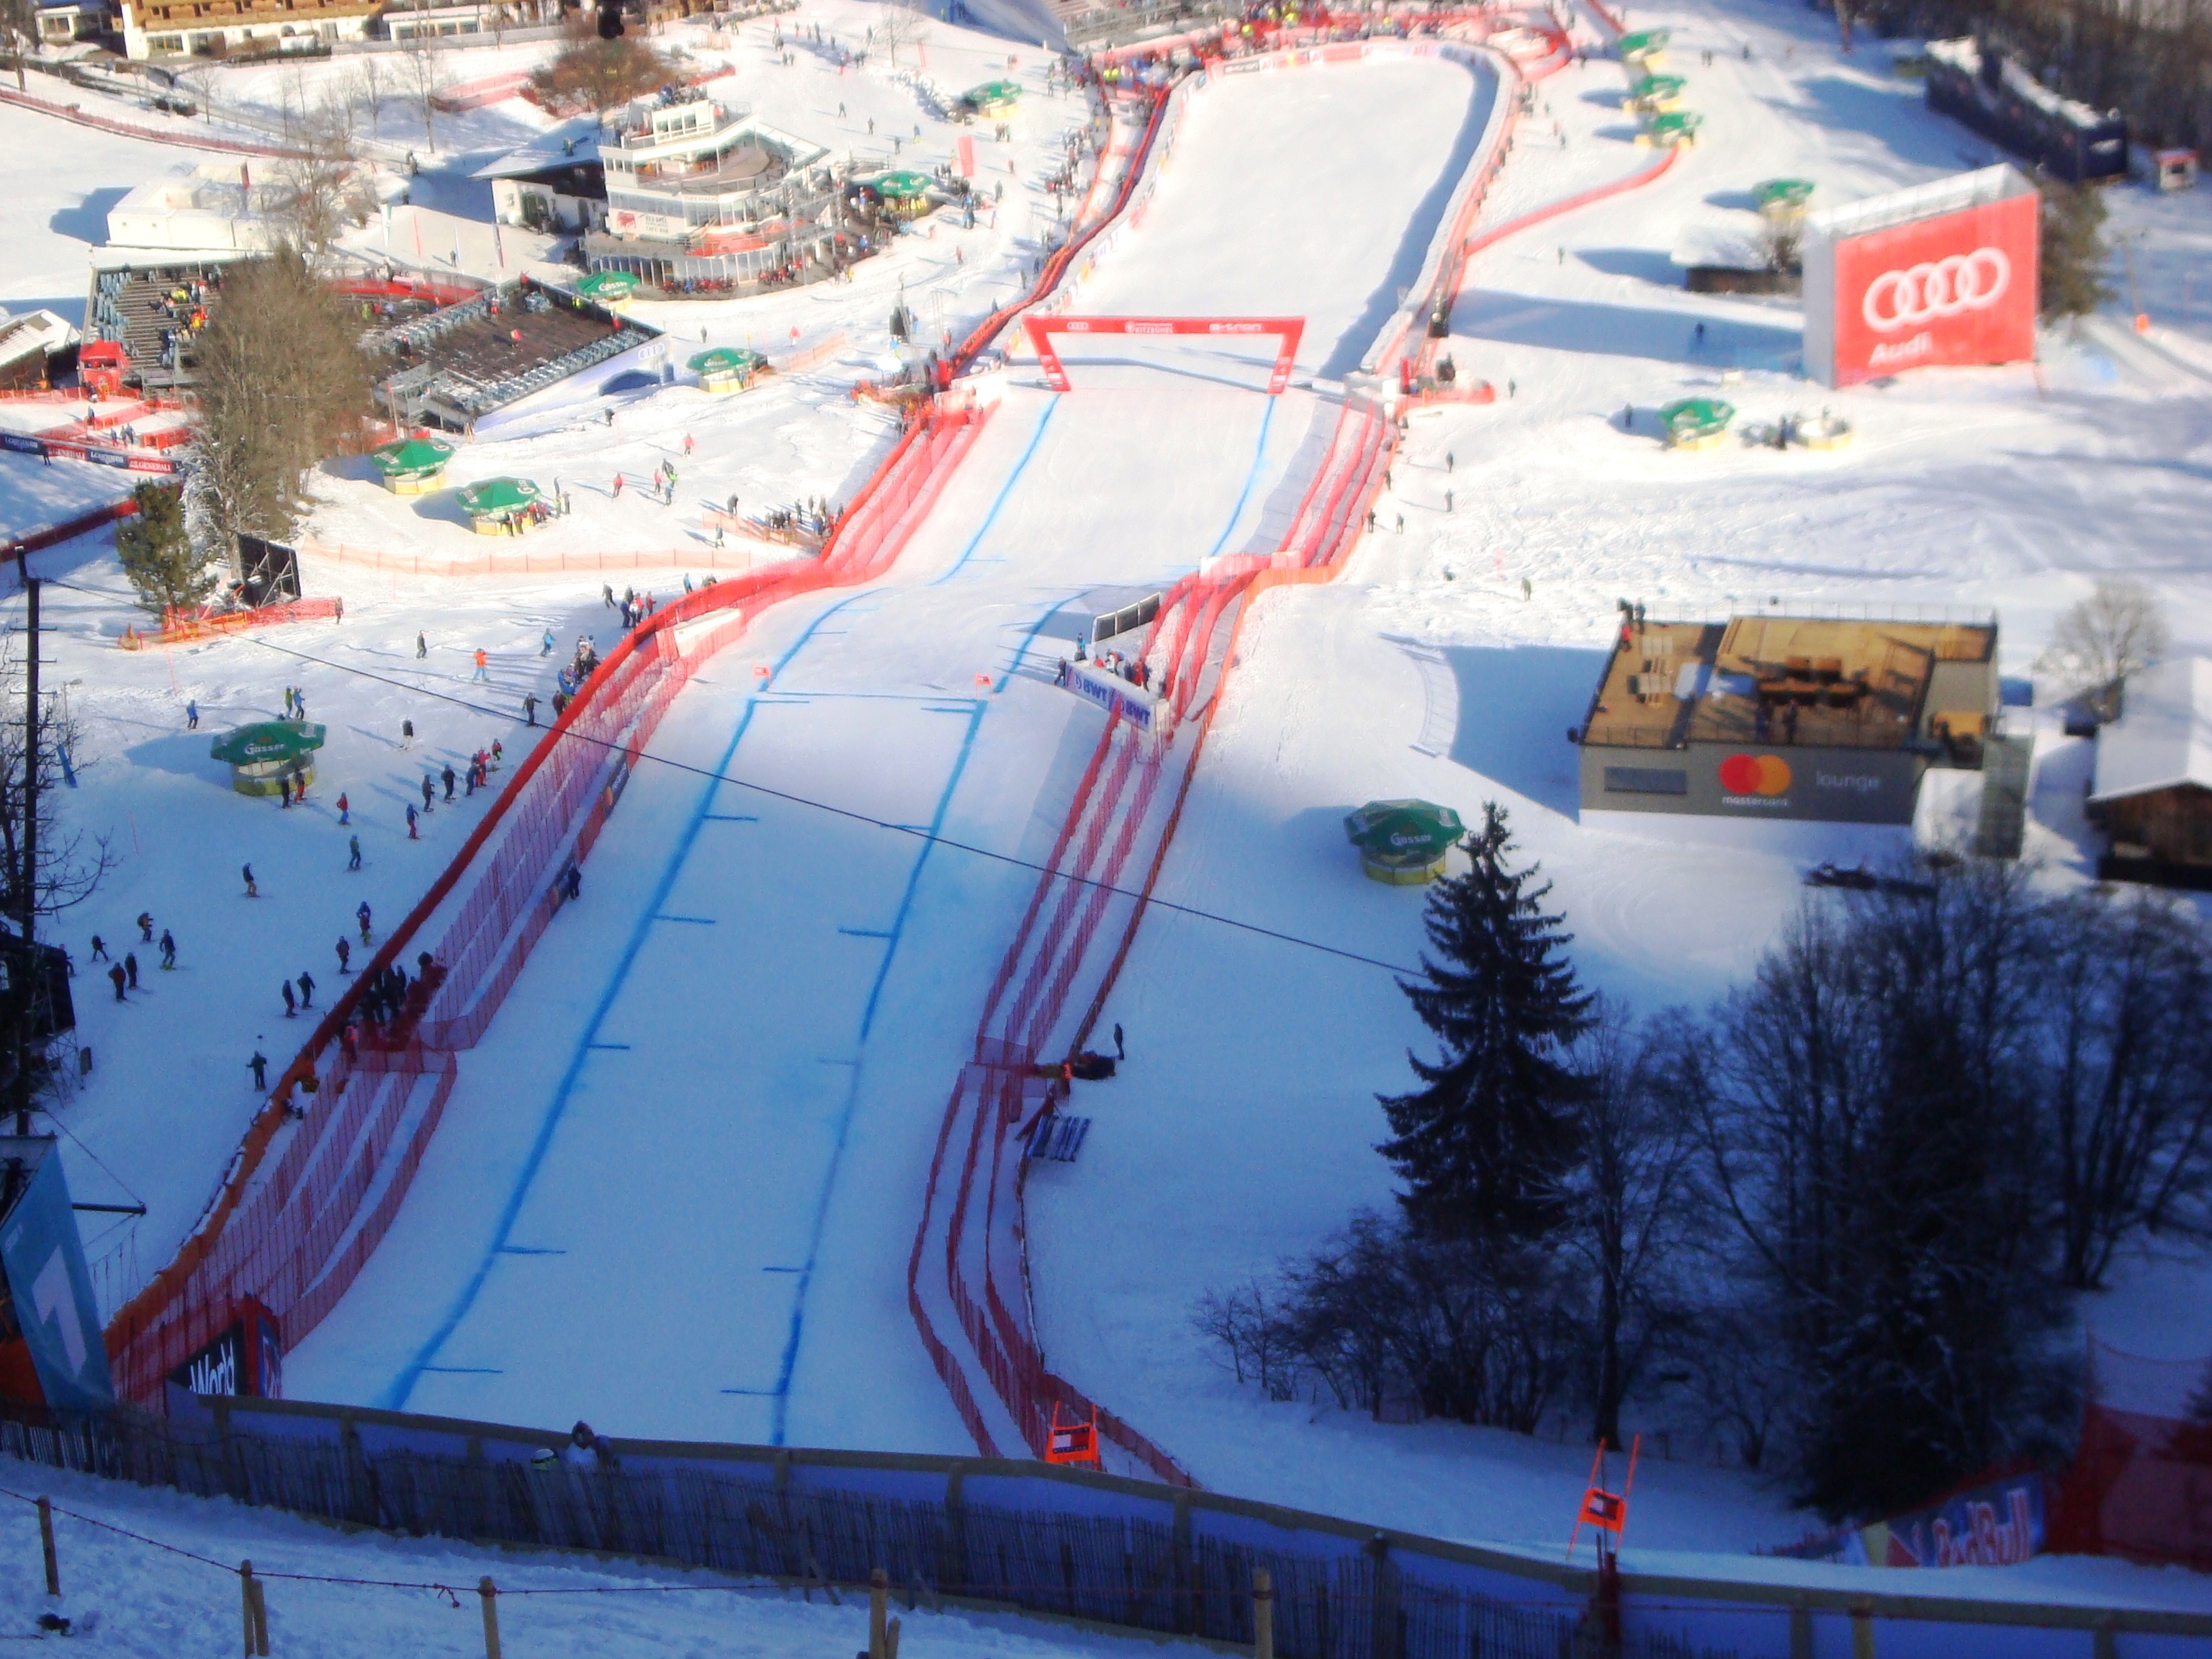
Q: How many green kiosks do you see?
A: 13